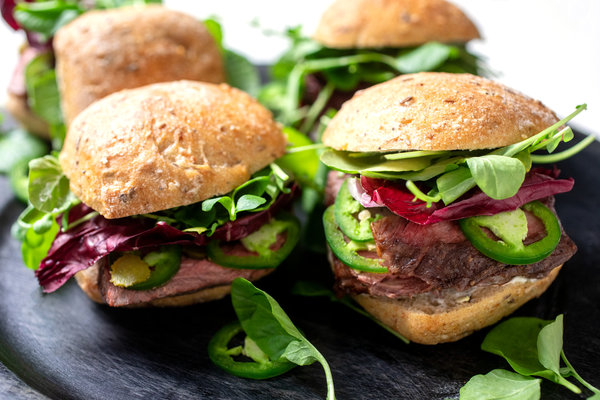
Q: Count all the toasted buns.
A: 4